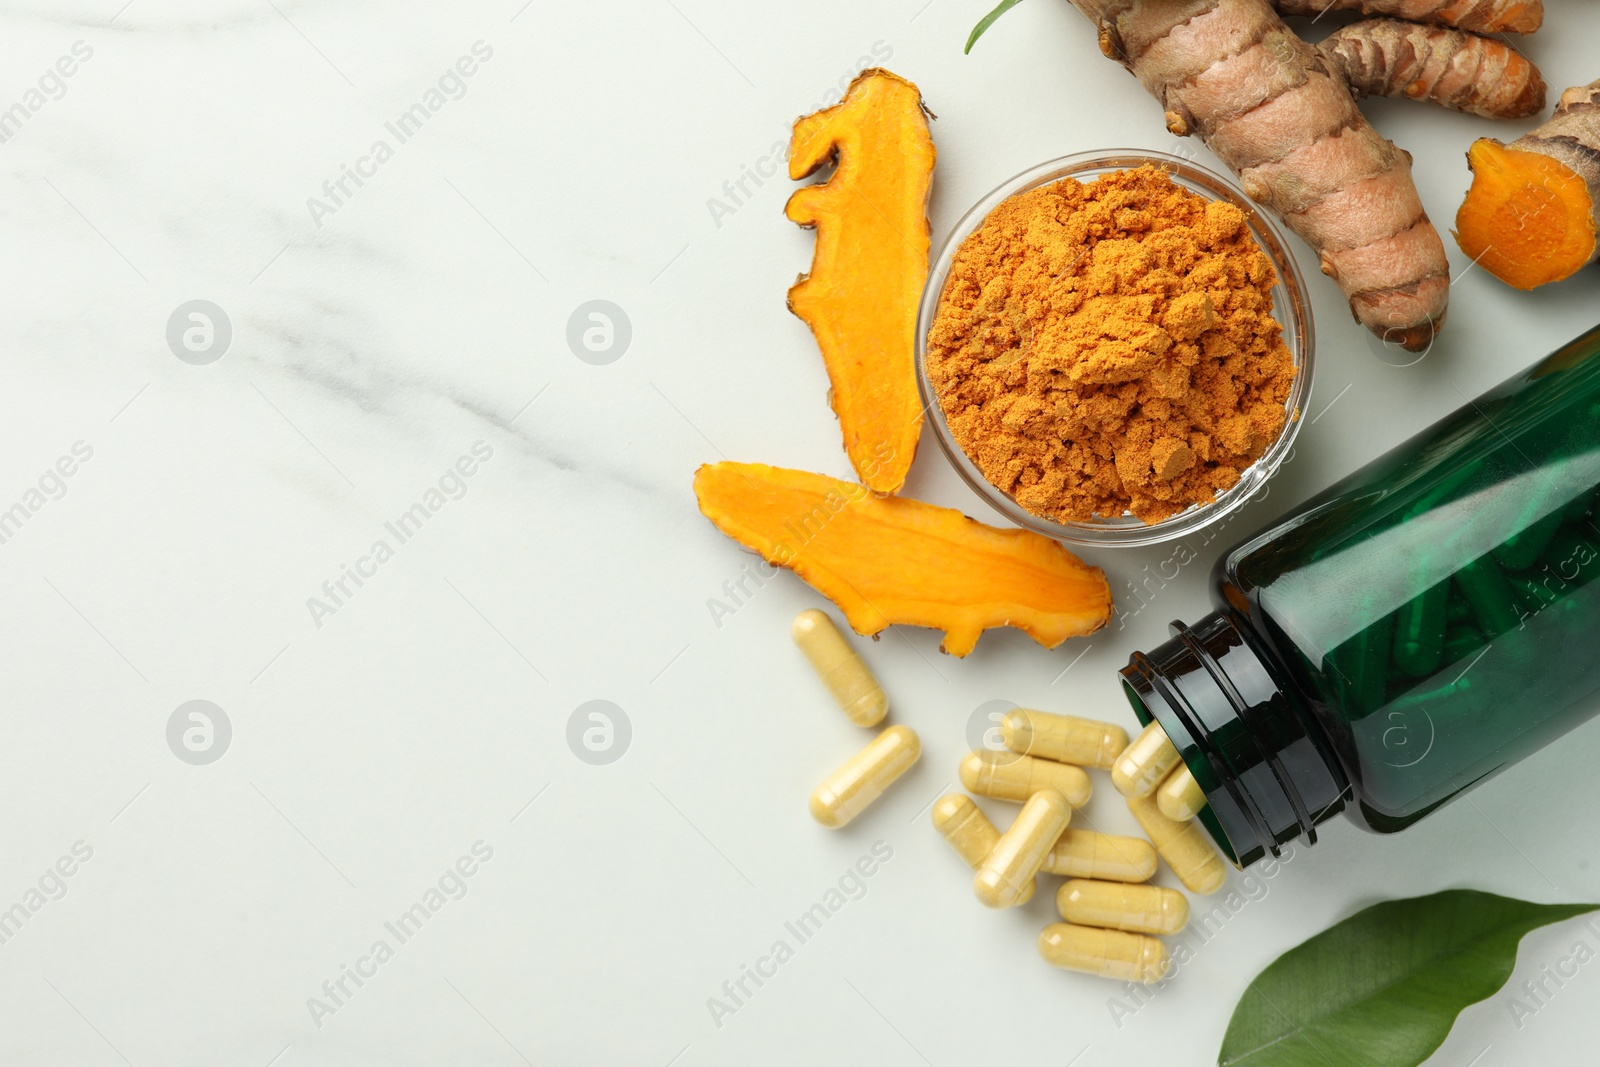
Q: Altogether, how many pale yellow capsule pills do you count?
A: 12